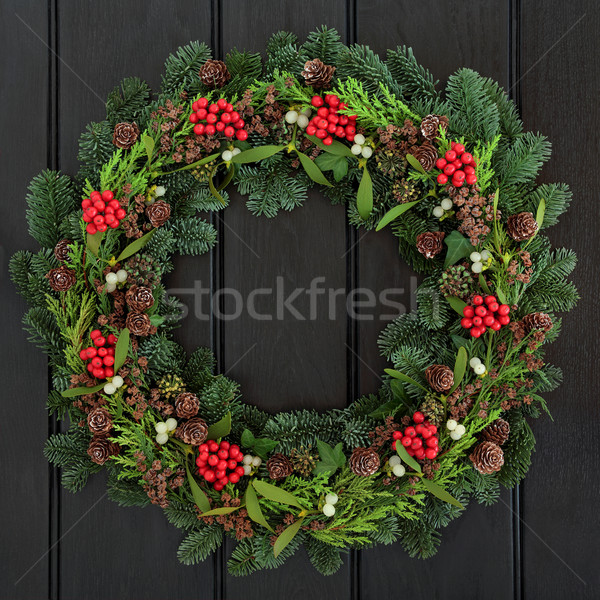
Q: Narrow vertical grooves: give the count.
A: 4